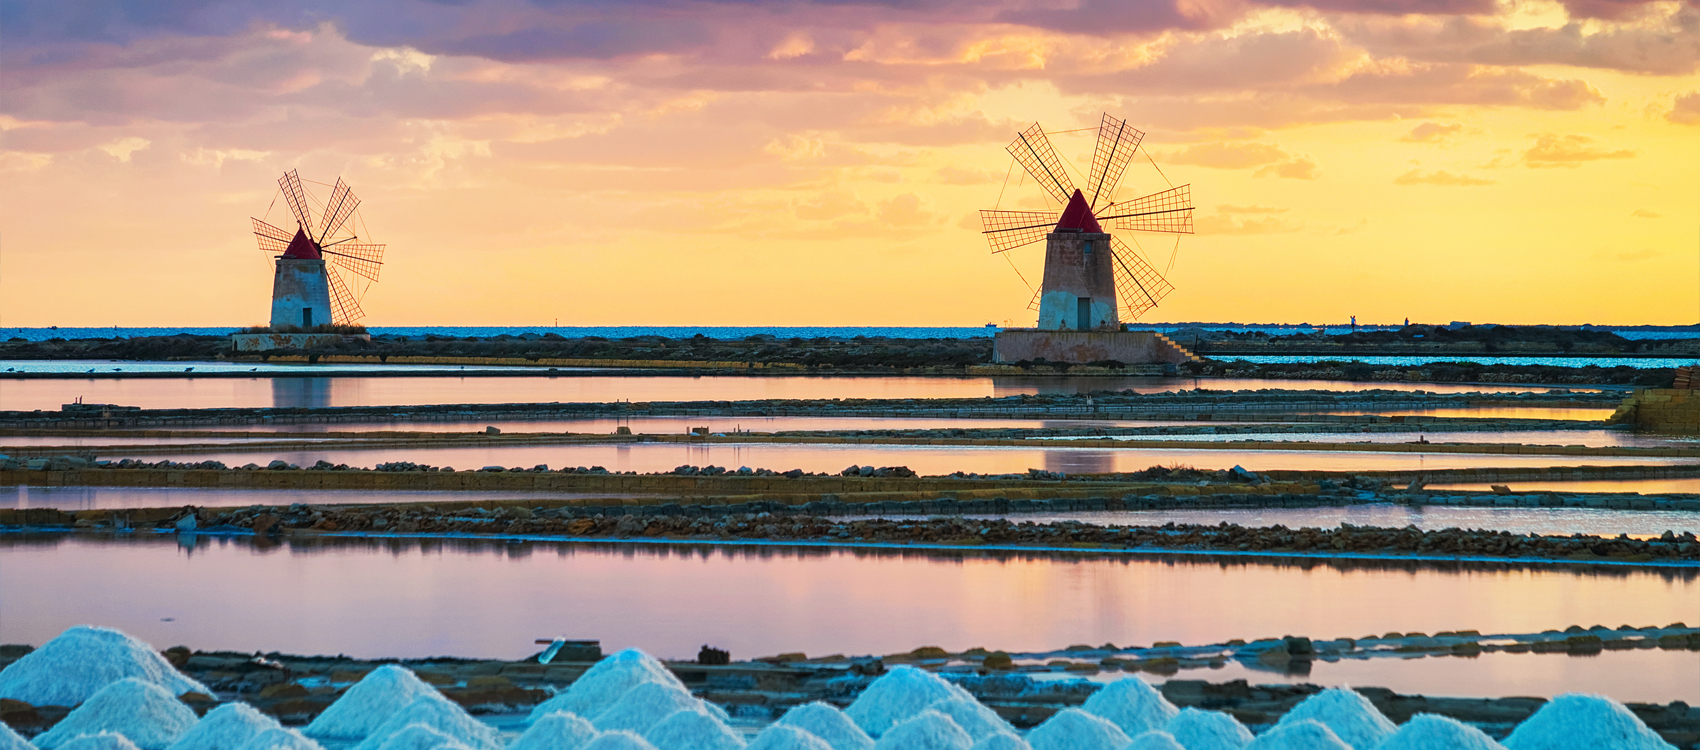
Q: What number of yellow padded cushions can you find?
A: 0